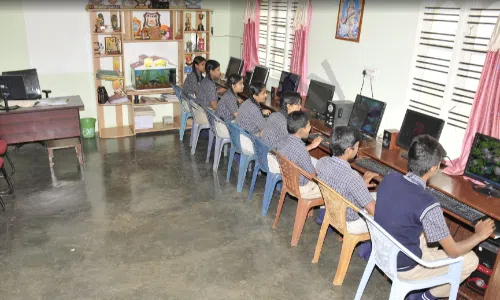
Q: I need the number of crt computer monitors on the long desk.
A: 0